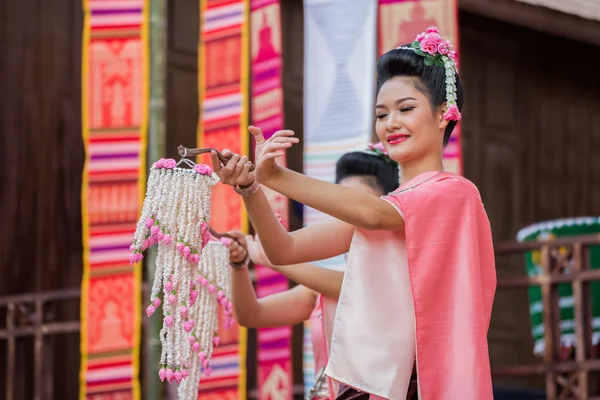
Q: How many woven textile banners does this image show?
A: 5